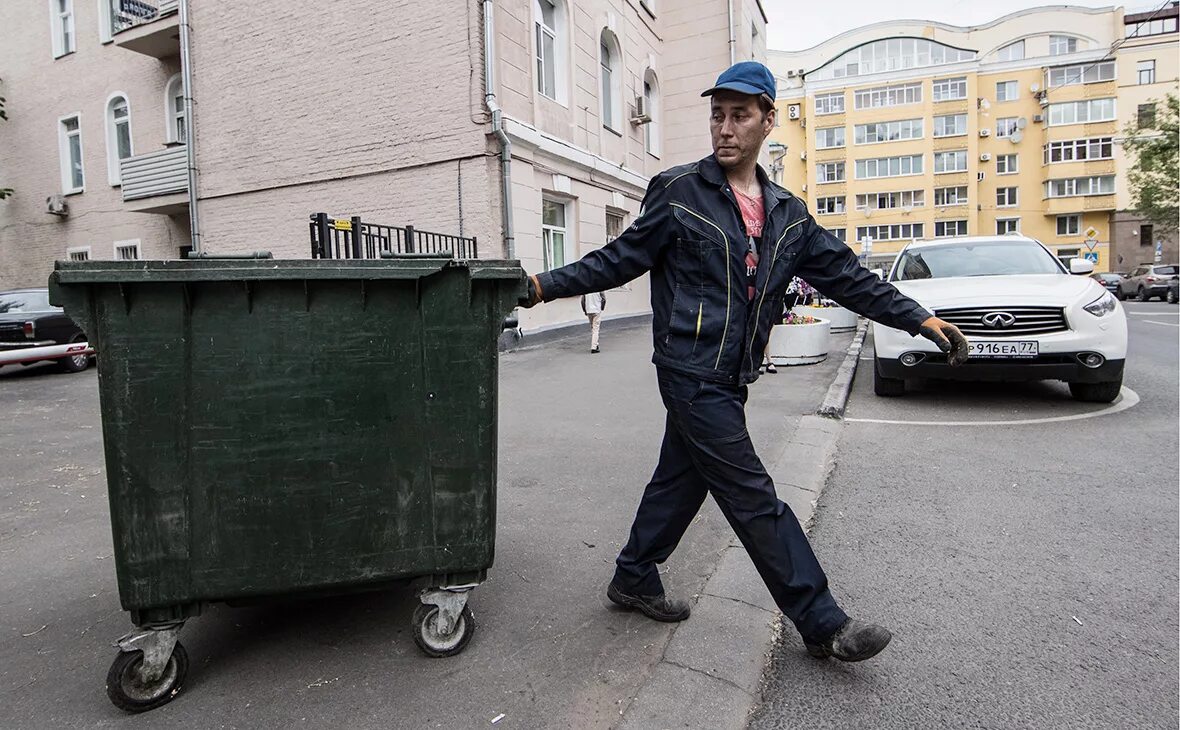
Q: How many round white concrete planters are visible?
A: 2